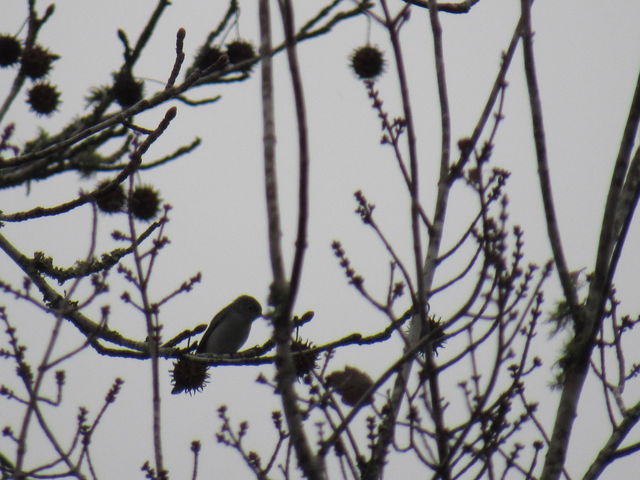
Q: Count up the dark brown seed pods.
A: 12